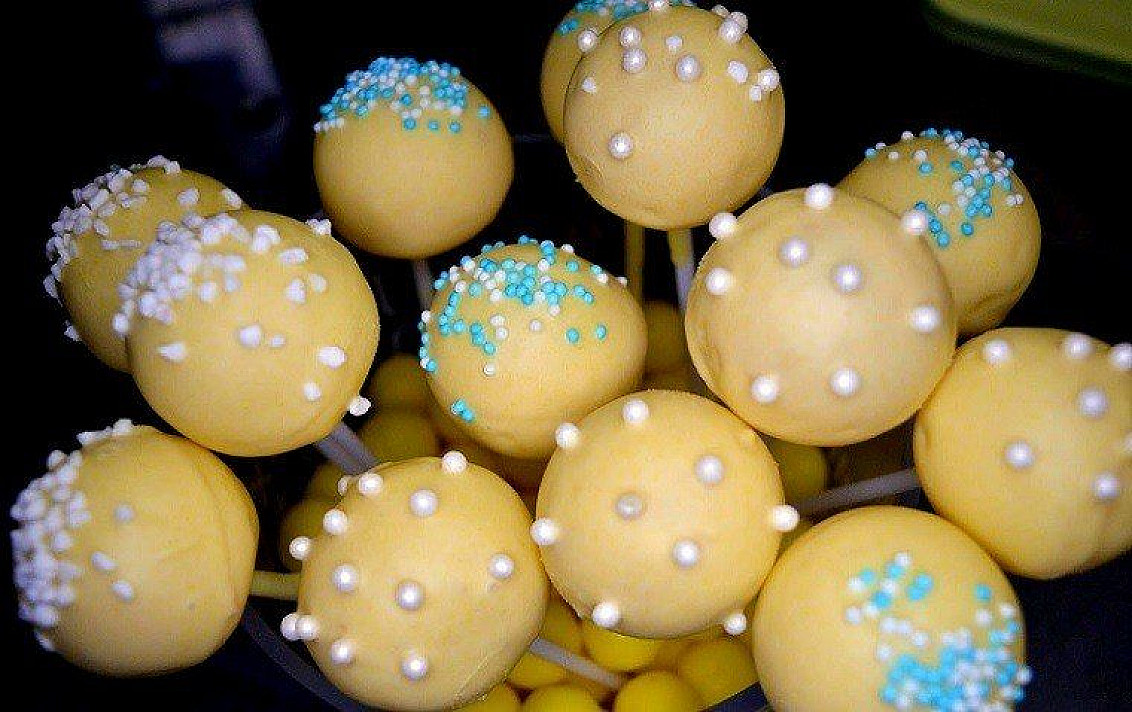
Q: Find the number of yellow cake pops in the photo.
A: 13